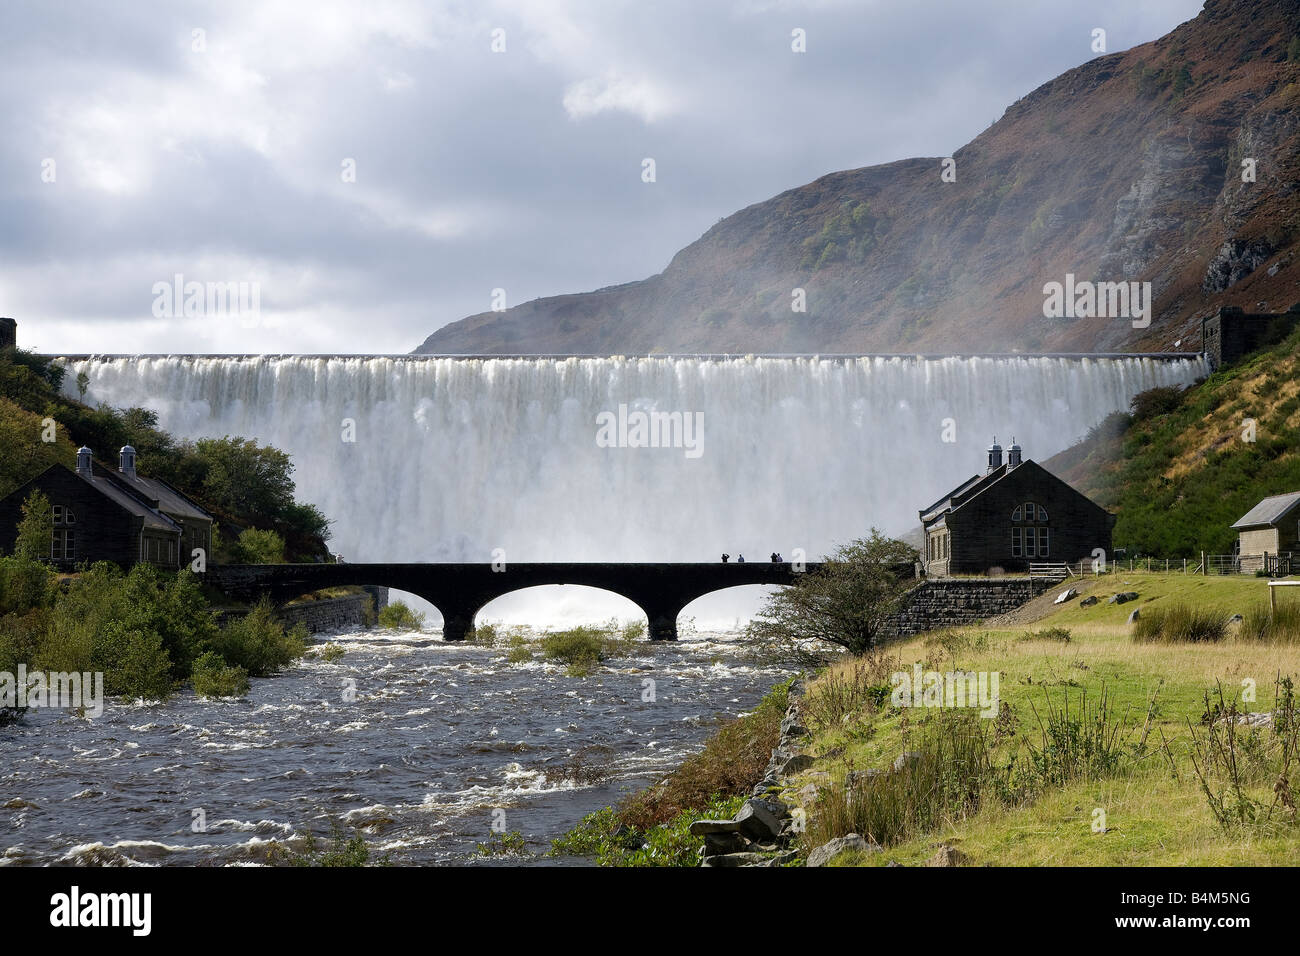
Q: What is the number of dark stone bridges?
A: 1